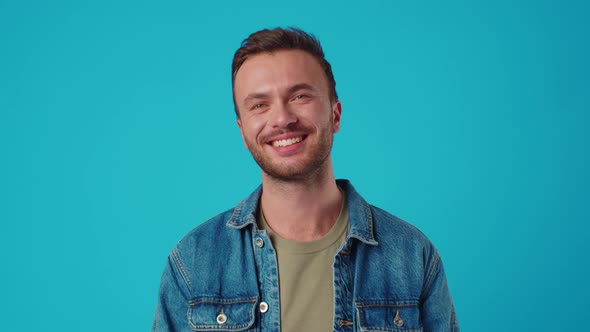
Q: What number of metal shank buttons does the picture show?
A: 4